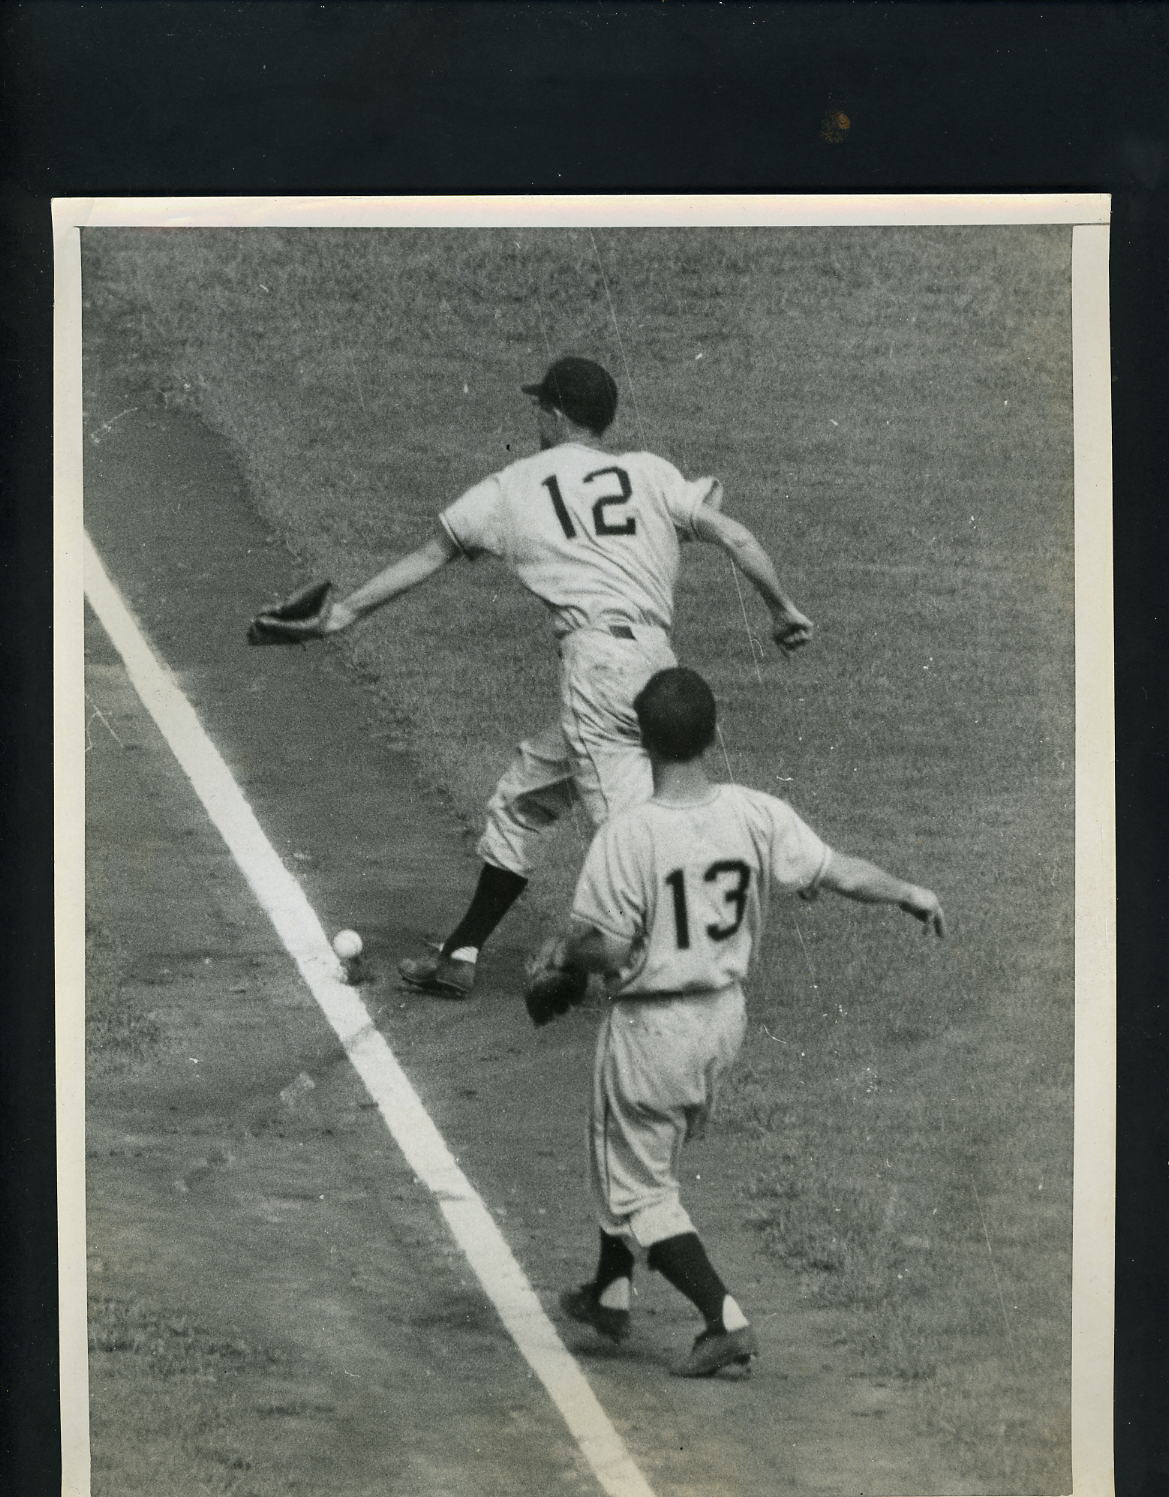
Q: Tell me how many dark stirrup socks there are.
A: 3